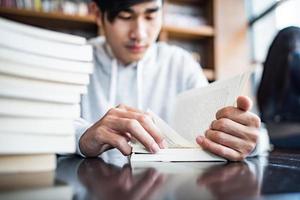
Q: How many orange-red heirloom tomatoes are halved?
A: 0